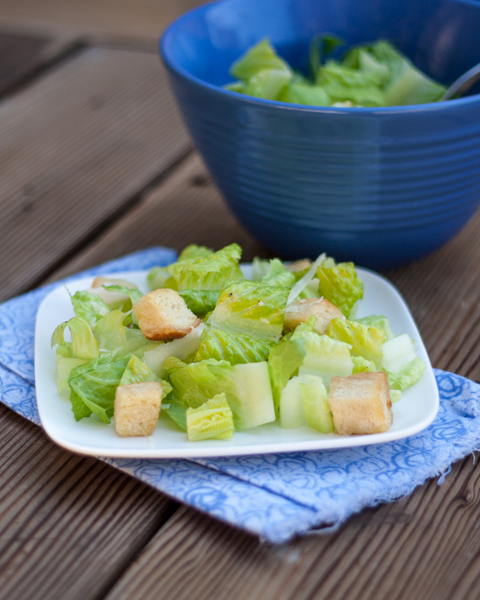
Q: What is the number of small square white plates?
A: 1